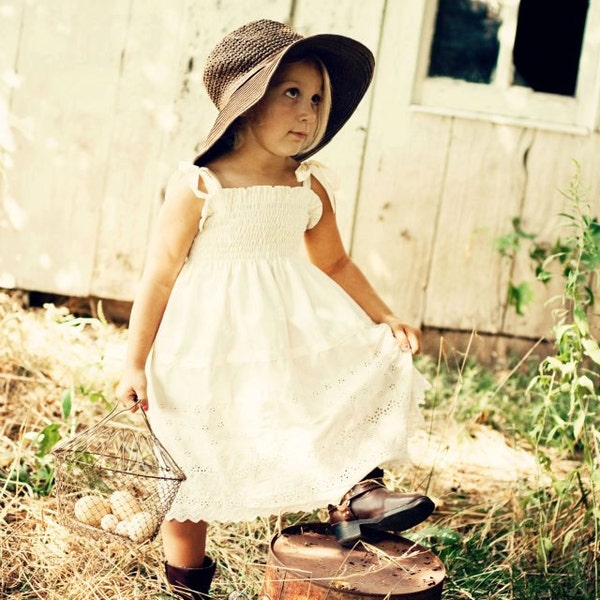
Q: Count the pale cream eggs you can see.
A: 5